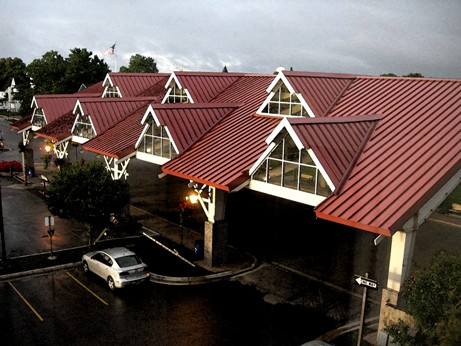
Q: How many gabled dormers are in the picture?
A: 7